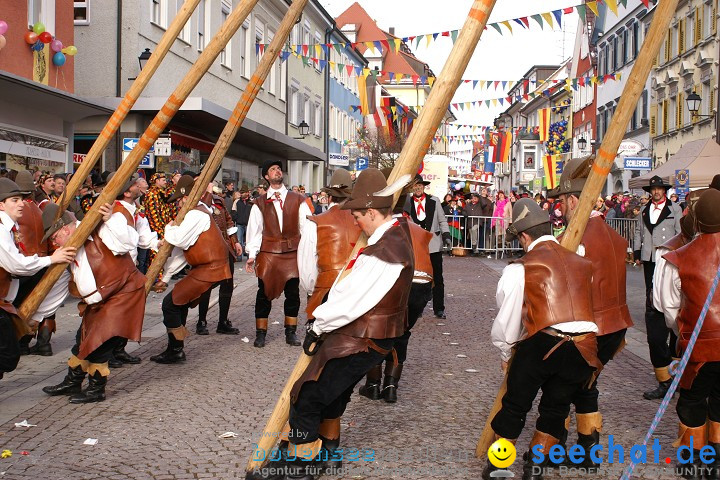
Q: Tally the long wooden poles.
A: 5